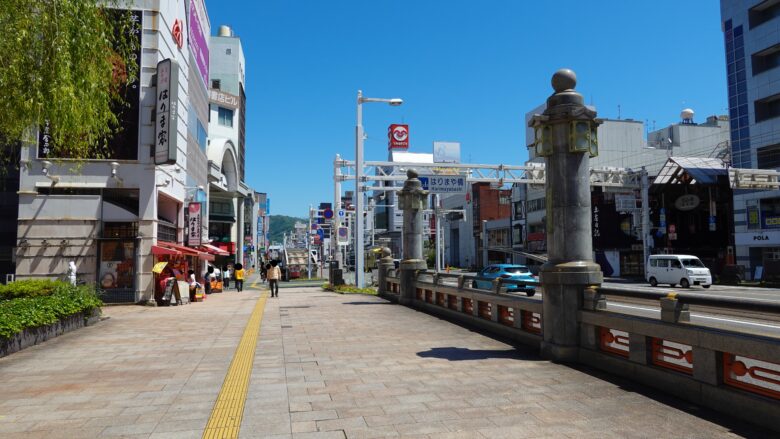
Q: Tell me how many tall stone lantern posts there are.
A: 2